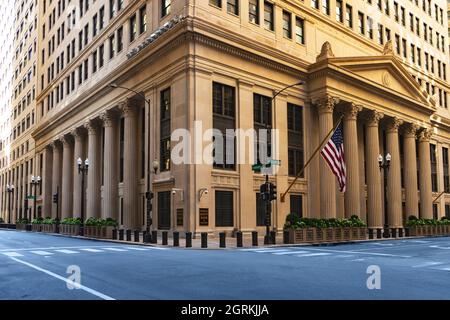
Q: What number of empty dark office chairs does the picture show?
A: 0